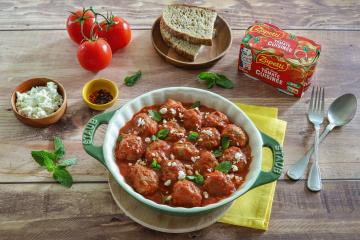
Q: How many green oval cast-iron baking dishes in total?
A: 1